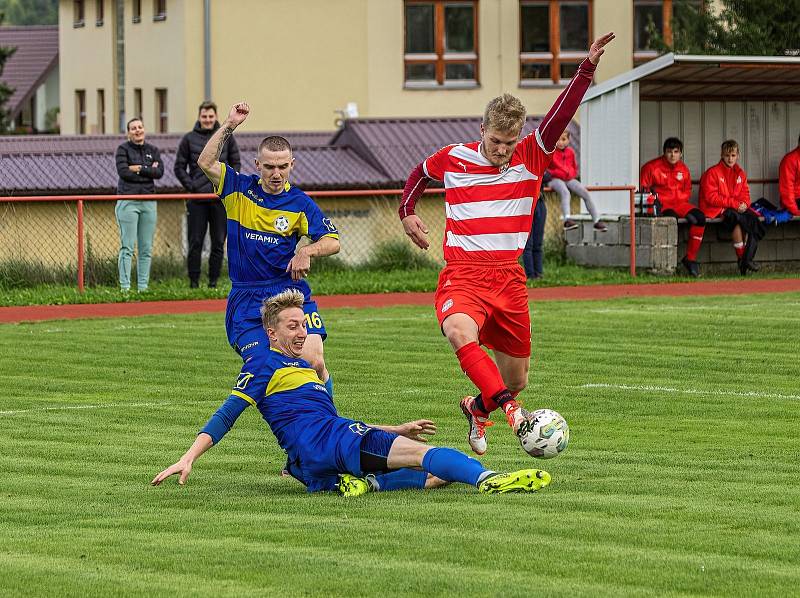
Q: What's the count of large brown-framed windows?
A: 3